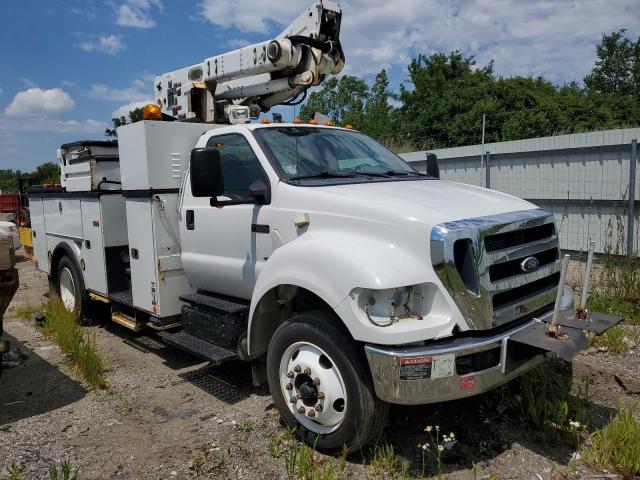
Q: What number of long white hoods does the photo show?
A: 1